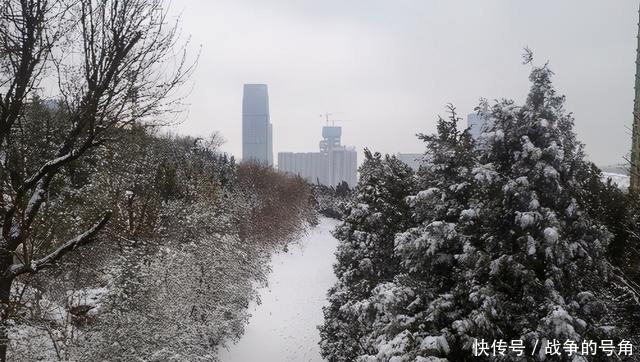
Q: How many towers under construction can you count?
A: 1